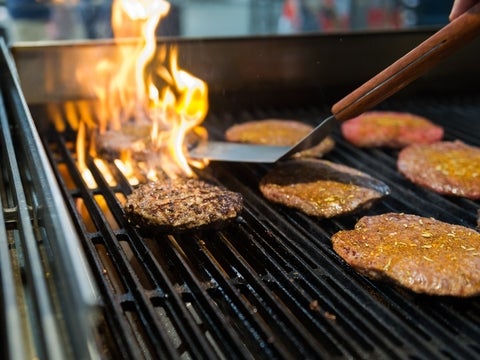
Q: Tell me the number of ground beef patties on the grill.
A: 7